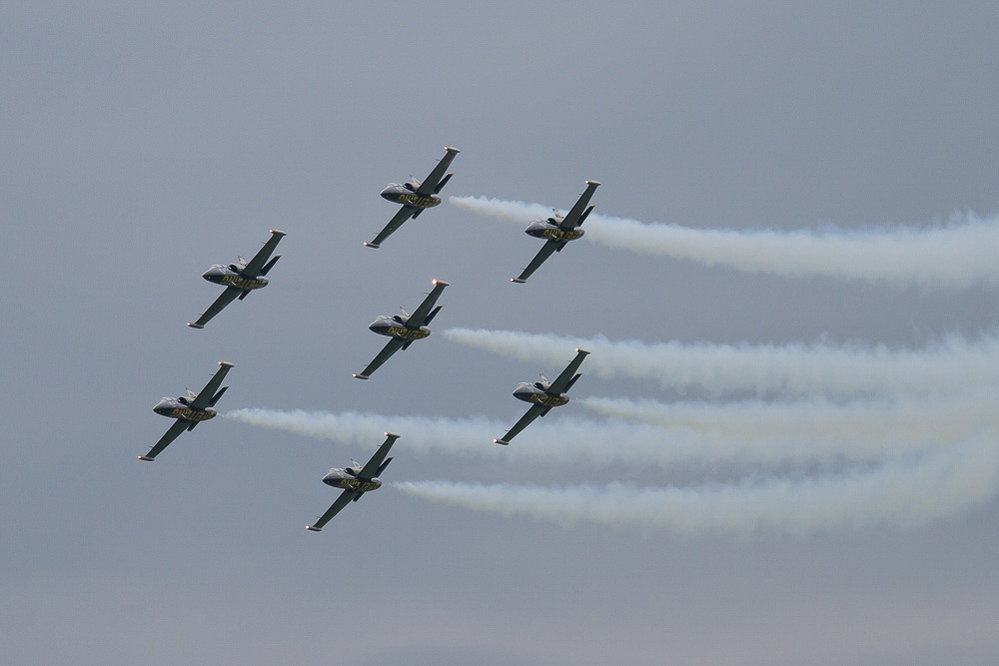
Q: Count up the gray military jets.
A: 7